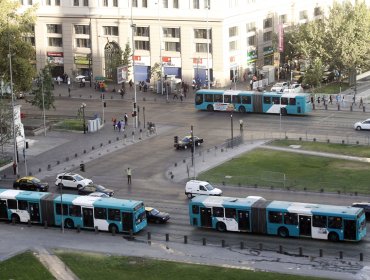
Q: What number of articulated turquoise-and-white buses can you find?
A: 3